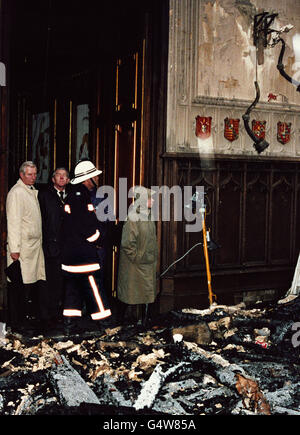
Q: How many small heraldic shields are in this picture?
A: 4